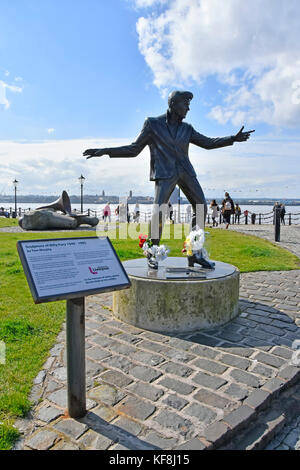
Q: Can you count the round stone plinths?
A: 1